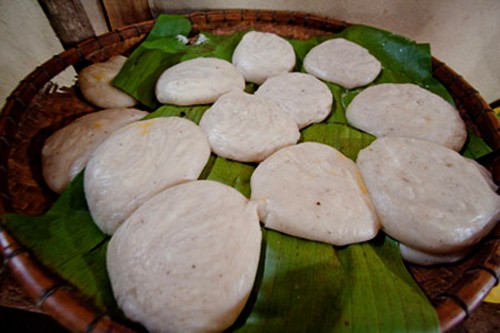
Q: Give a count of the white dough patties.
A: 13